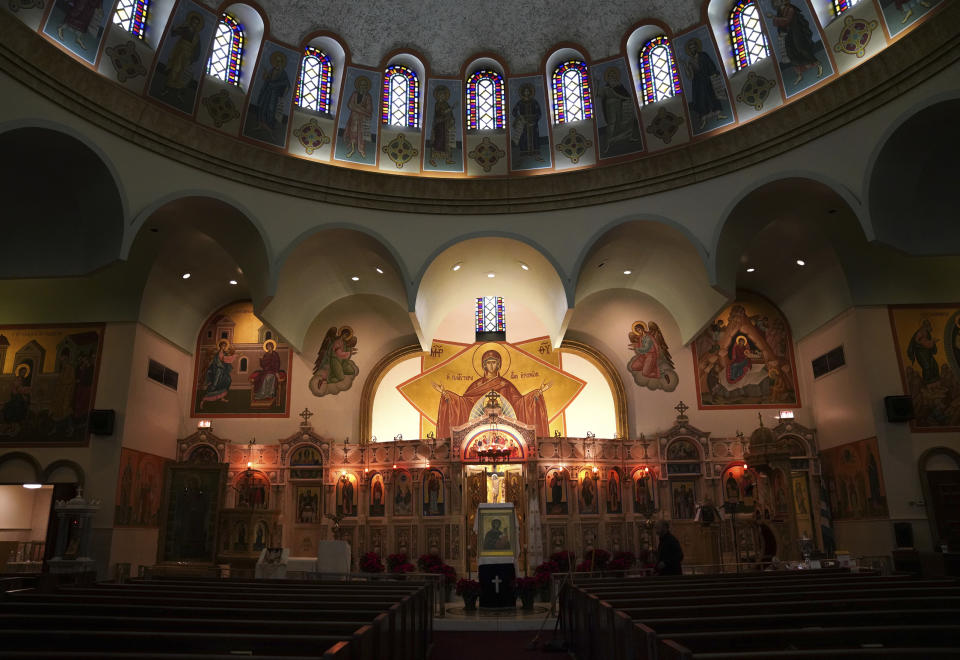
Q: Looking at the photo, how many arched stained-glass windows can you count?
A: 9